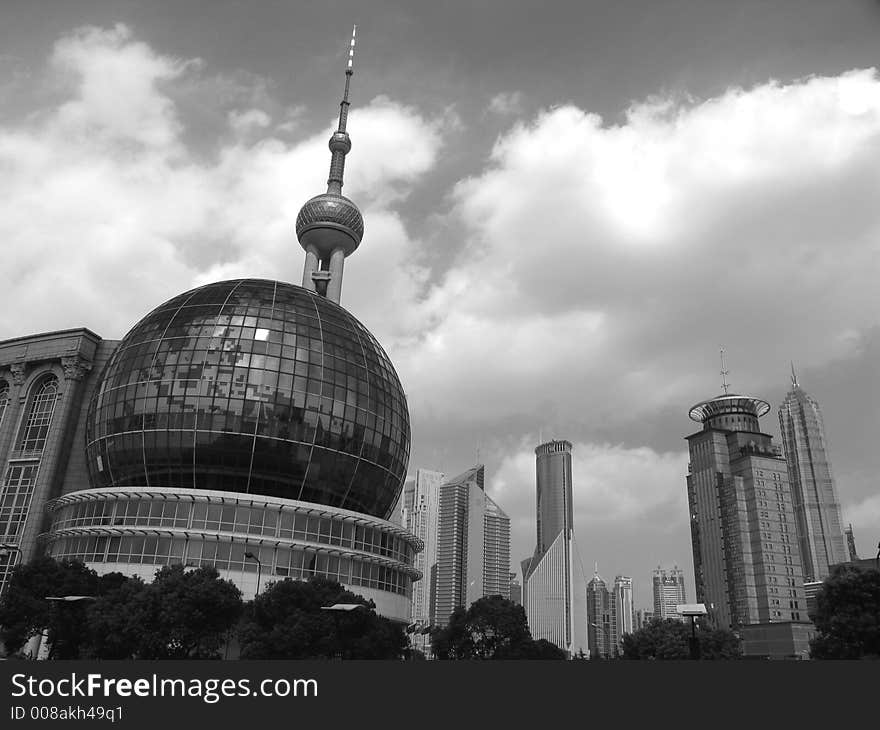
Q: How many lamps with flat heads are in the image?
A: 3